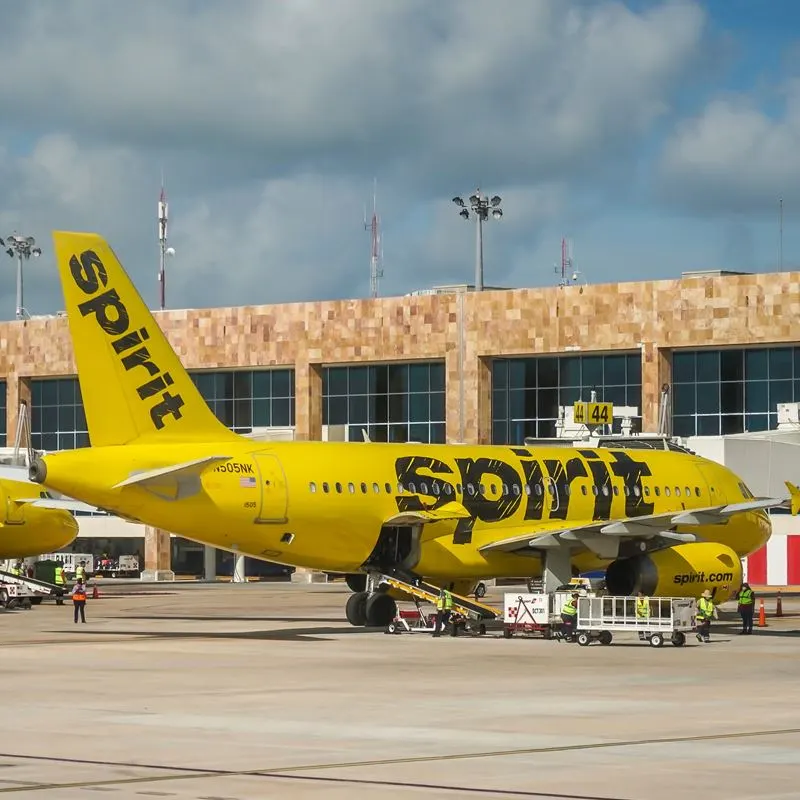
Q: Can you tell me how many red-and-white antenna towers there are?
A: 3